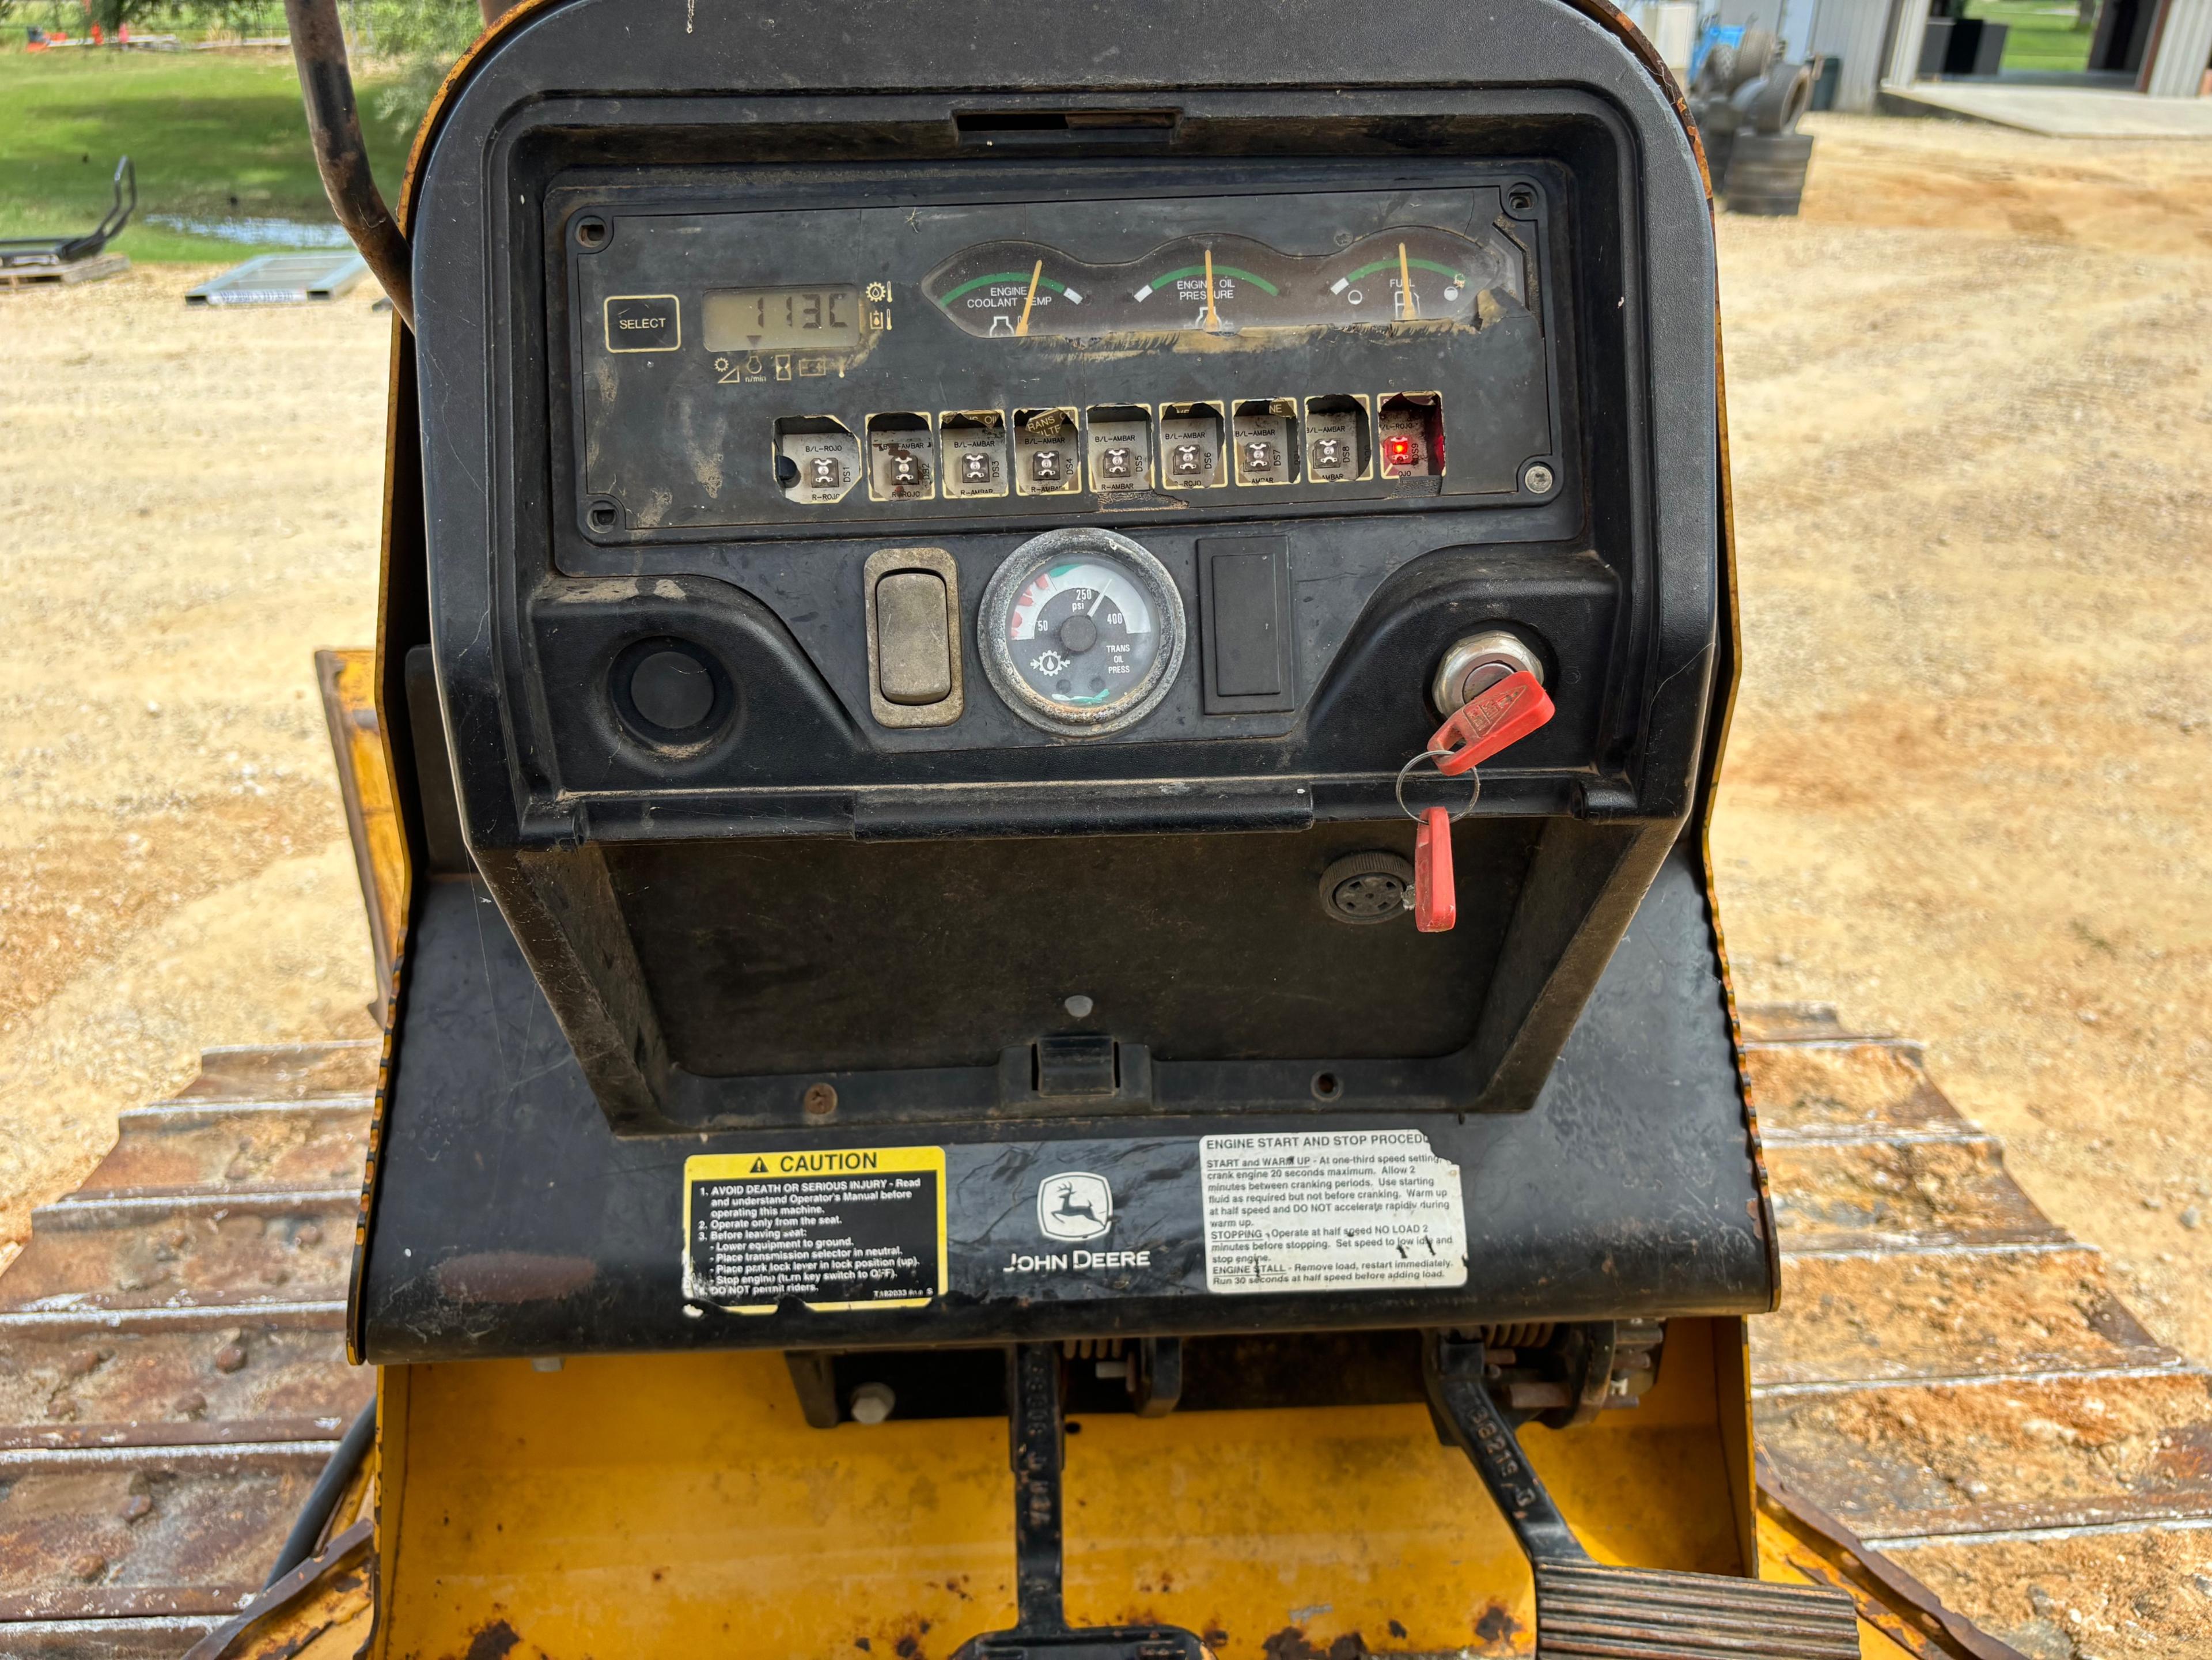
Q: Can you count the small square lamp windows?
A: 9